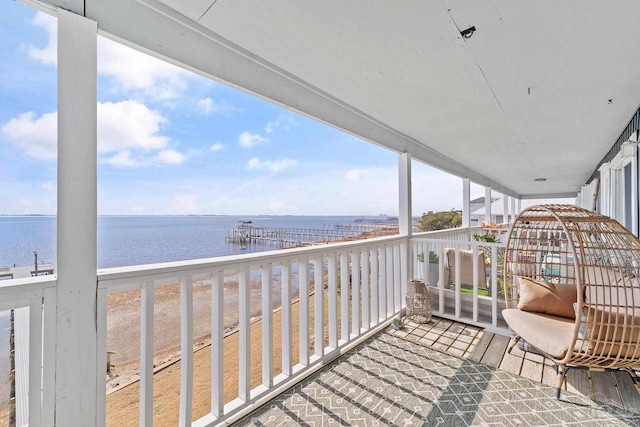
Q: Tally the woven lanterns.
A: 1